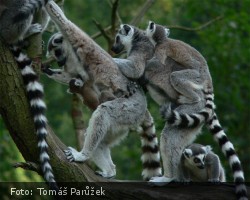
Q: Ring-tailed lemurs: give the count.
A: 6